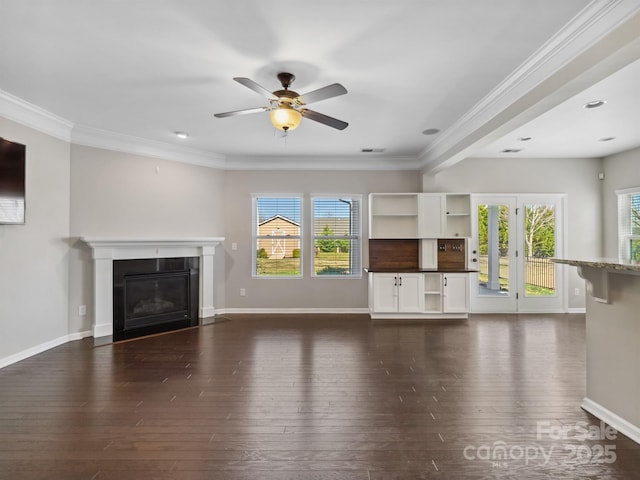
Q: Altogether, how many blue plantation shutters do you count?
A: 0